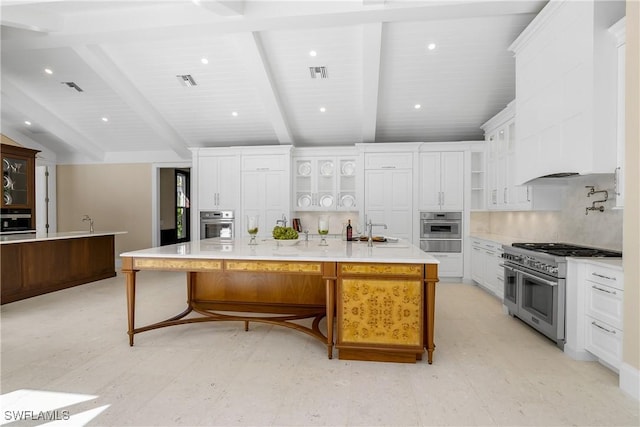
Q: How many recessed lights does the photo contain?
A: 9